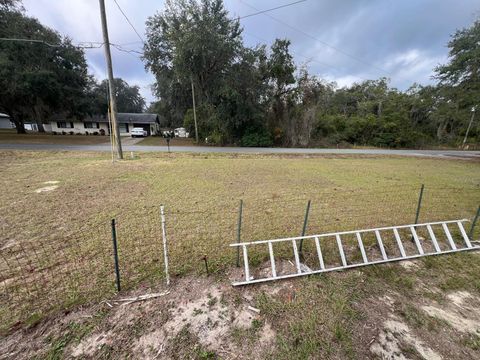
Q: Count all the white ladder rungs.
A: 12